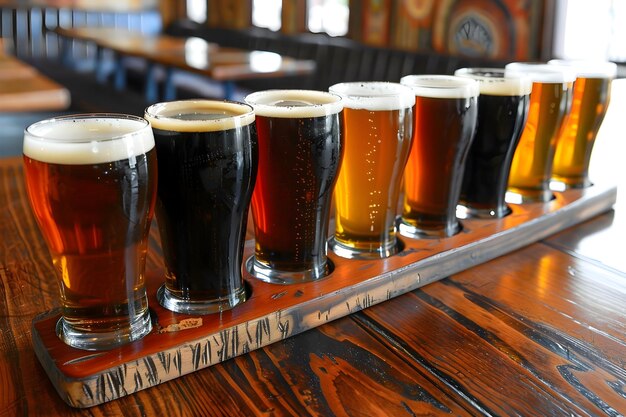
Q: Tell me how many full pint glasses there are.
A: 8